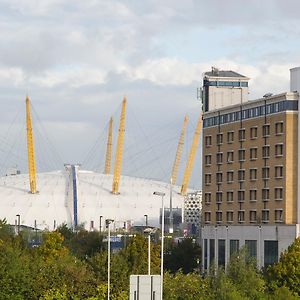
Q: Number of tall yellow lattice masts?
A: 5